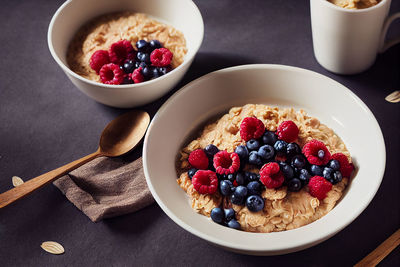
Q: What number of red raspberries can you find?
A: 14